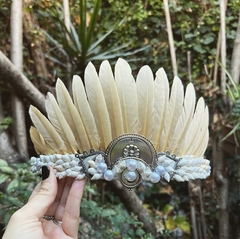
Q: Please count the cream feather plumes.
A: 14